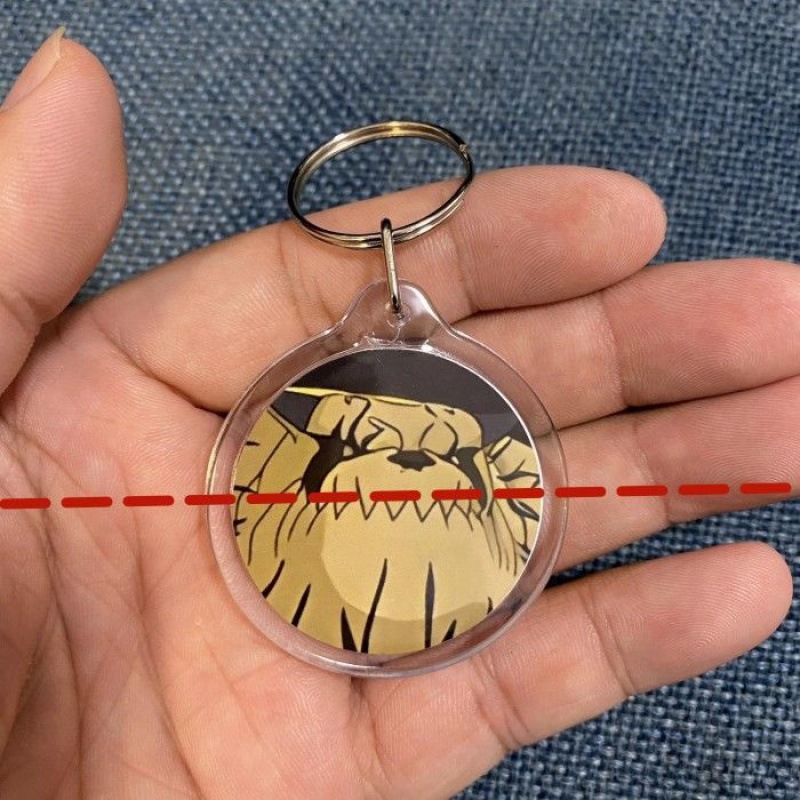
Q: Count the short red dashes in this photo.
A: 13